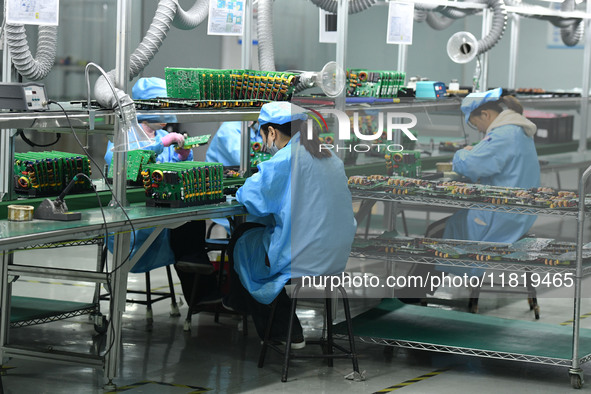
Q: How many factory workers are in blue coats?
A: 4